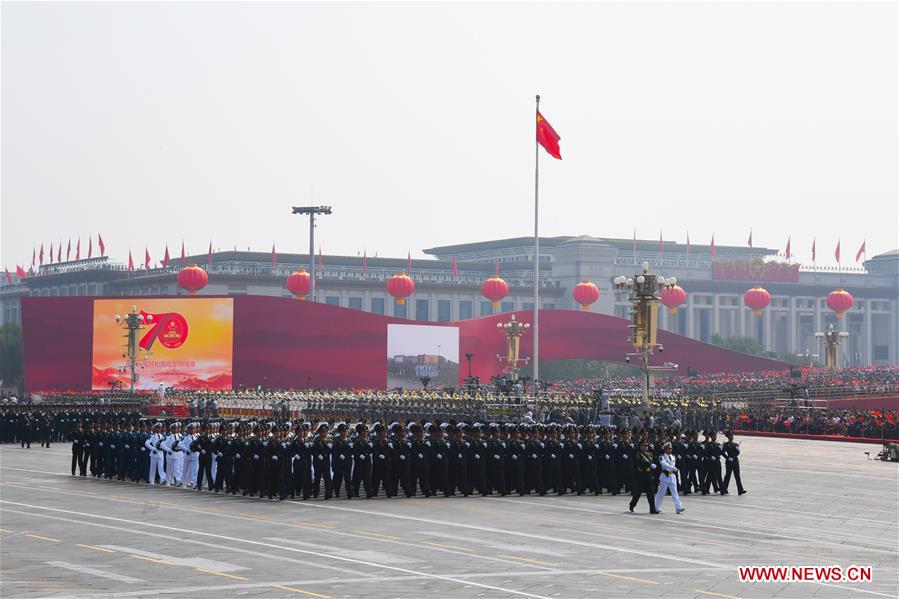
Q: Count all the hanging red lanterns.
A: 8